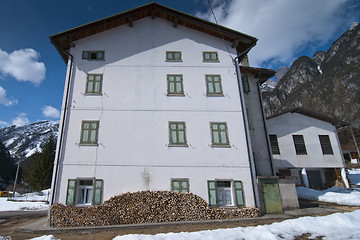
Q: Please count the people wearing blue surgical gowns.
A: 0